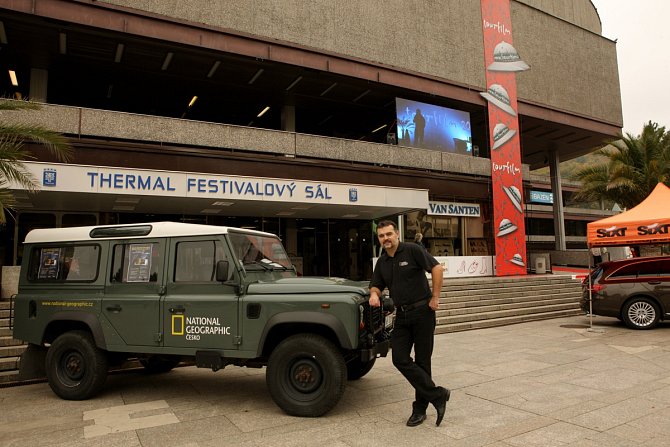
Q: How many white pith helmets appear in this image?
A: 6